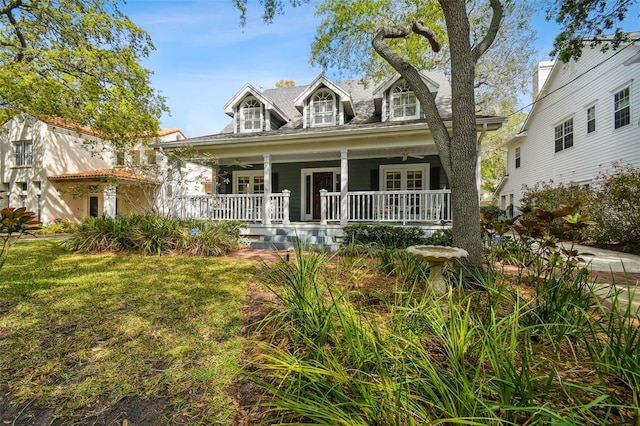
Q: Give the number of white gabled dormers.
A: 3